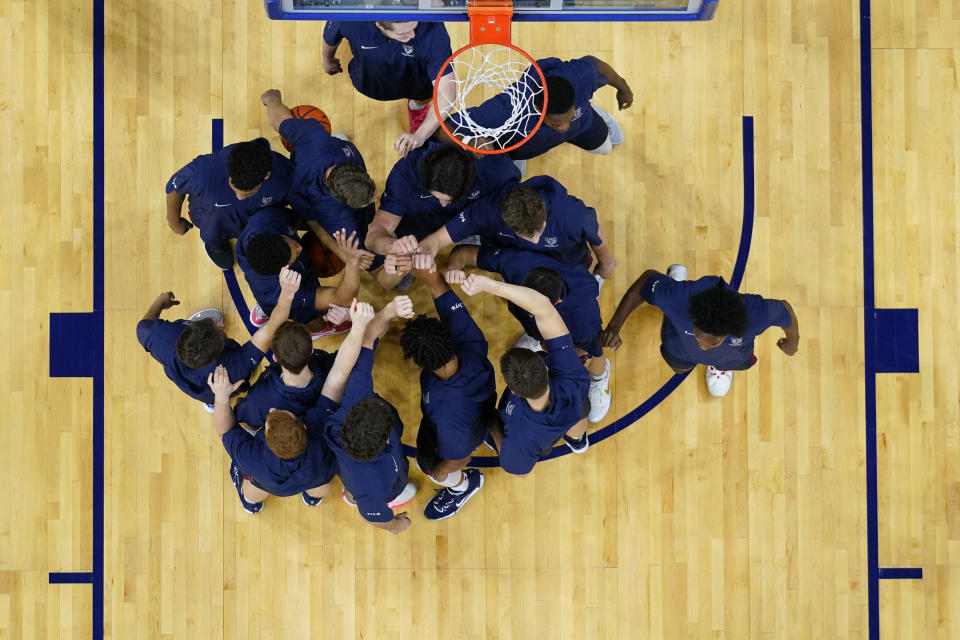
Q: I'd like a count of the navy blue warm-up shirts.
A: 15